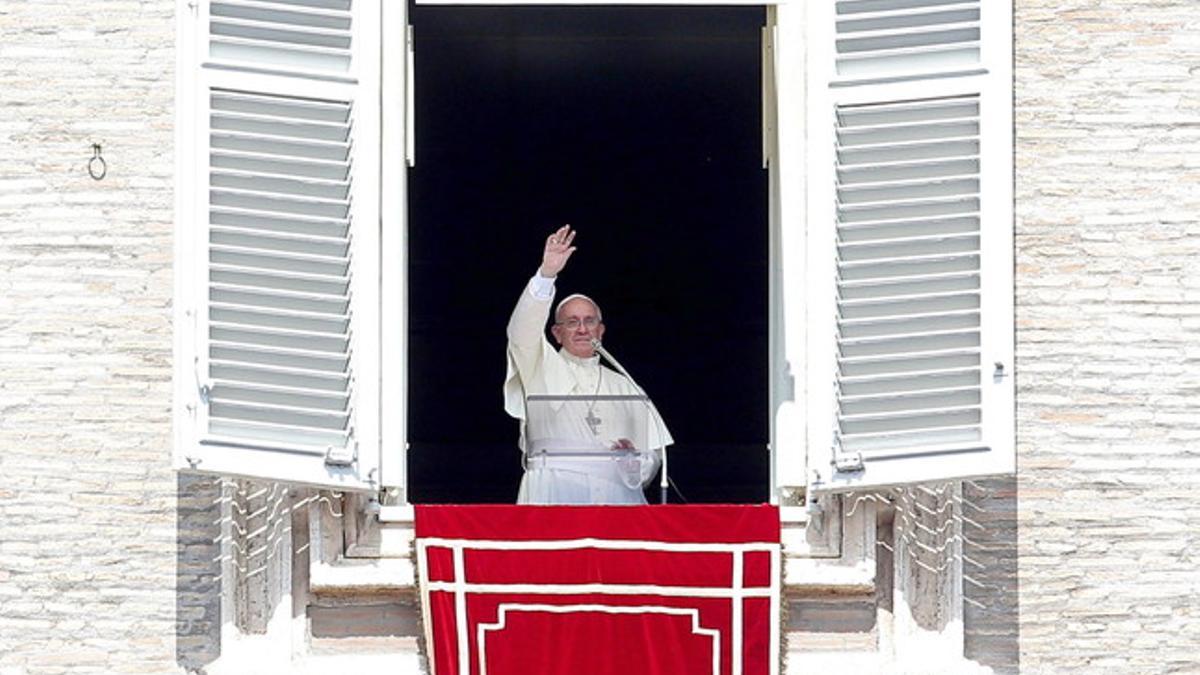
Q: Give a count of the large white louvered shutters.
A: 2